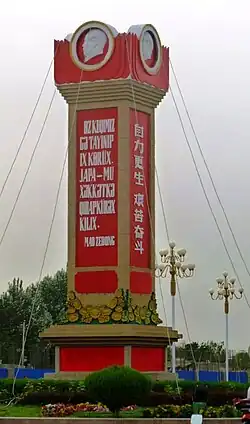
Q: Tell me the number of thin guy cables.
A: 7